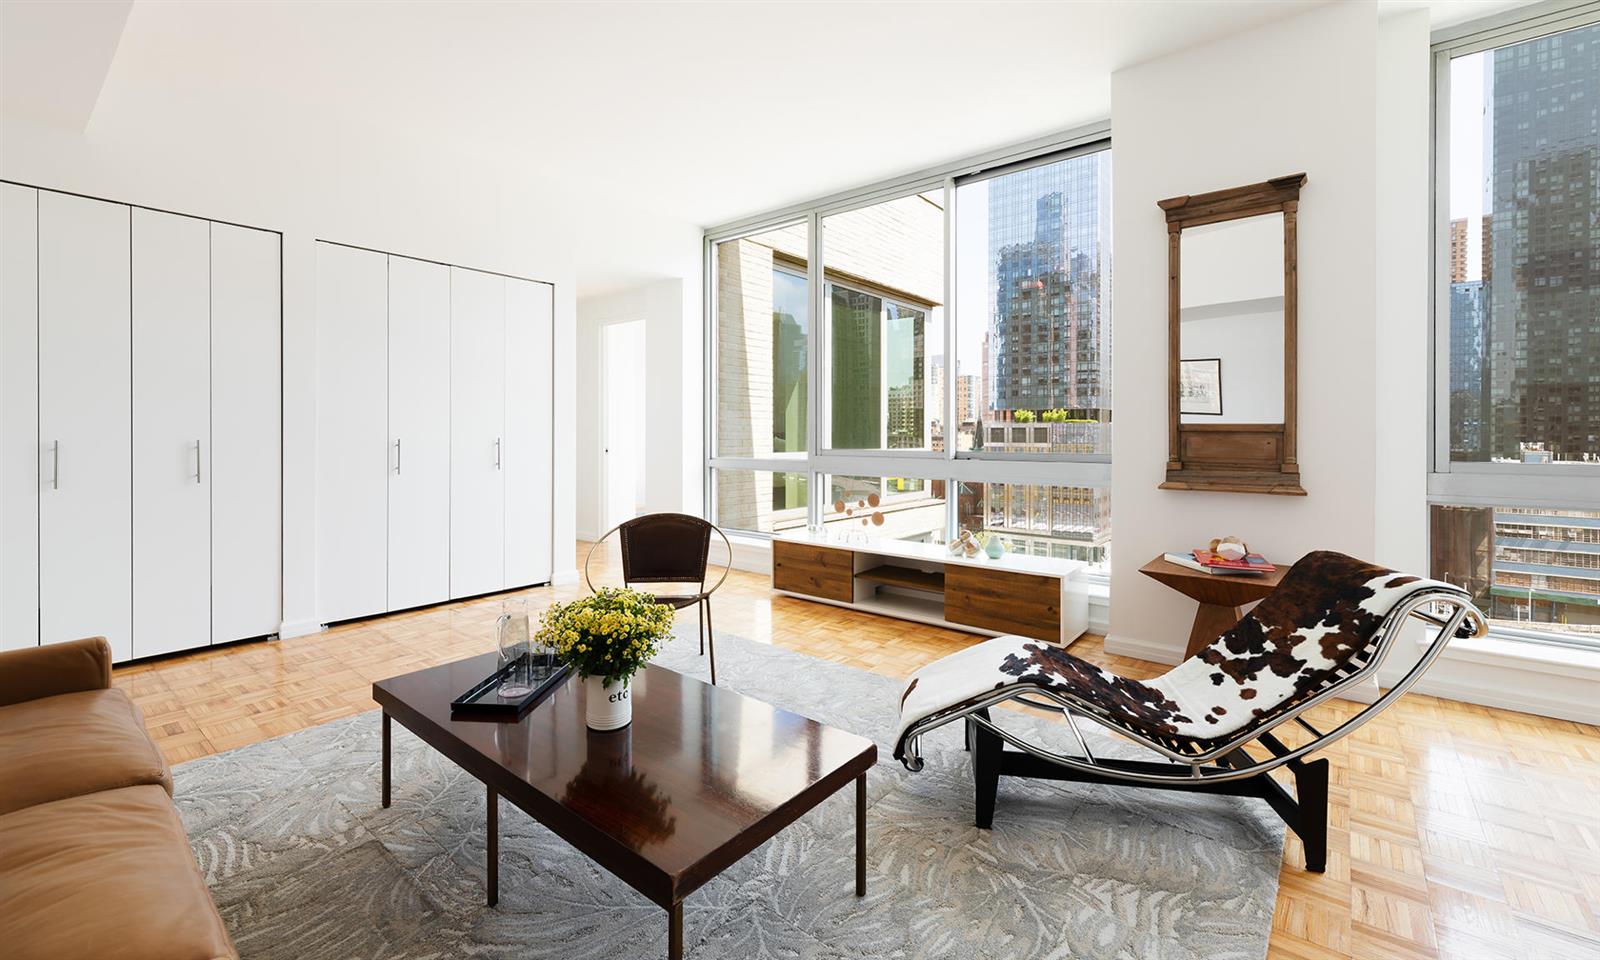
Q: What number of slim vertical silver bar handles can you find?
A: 4